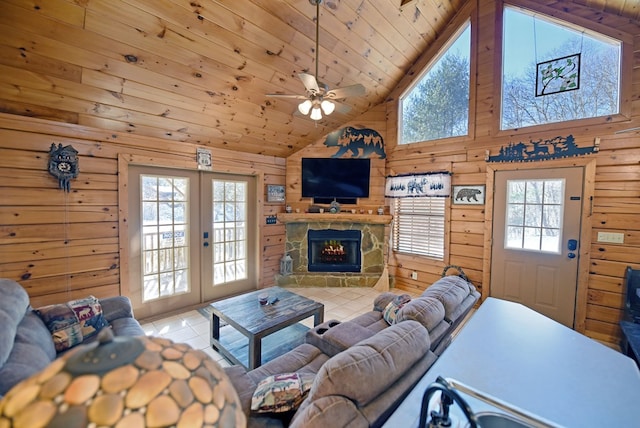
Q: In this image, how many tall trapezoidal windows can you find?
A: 2